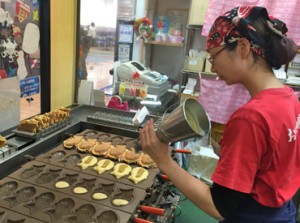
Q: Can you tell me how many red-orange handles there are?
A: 4